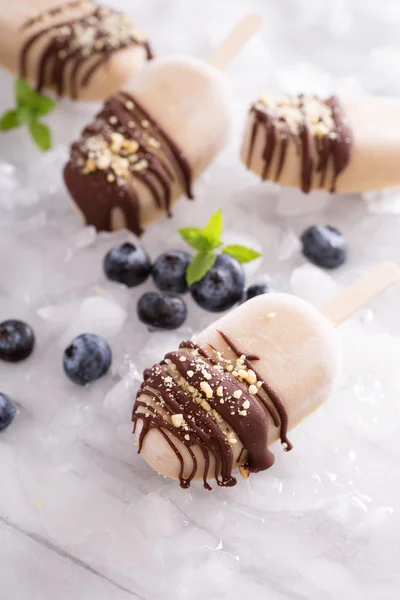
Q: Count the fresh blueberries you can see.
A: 9